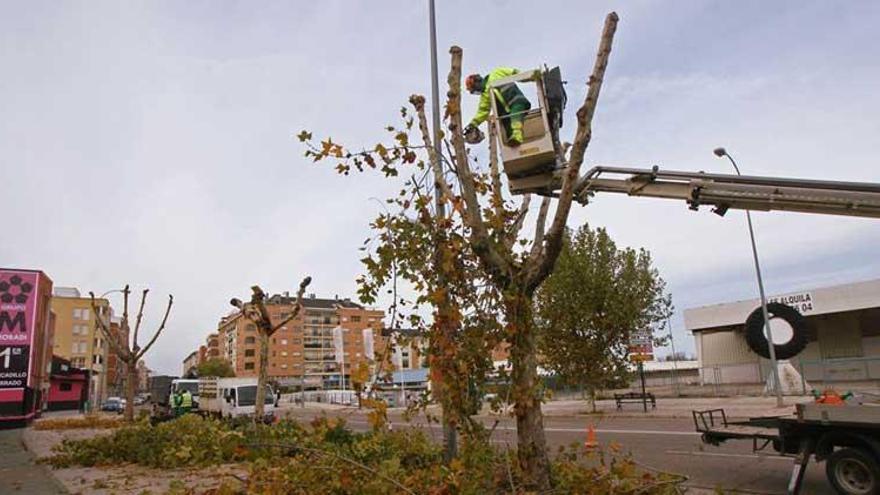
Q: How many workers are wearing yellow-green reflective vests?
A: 3